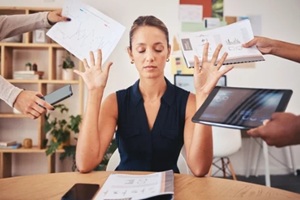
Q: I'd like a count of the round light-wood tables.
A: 1